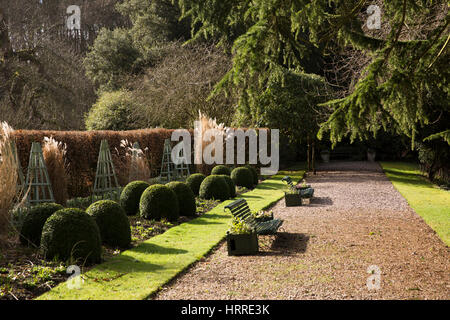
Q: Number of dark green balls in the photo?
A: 12